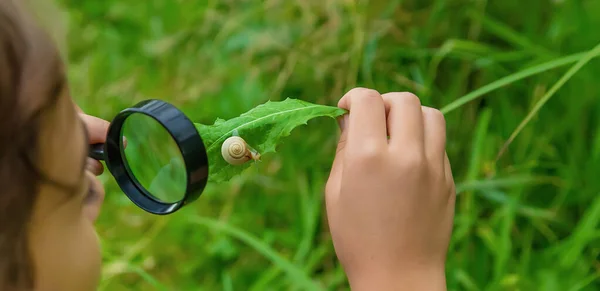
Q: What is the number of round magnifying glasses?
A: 1